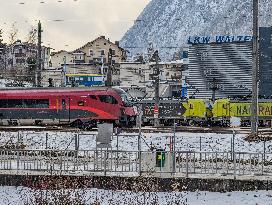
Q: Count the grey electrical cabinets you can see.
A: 1